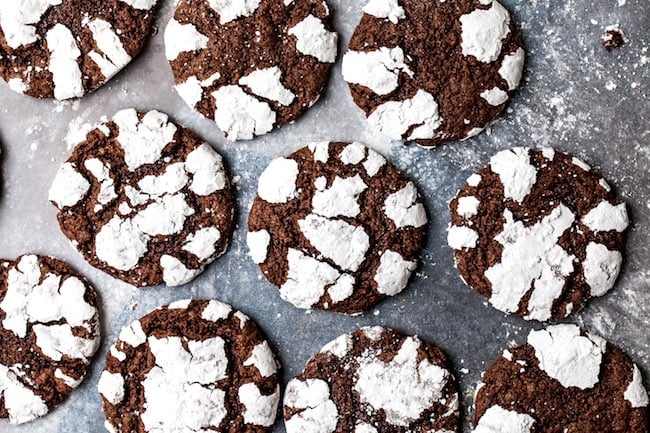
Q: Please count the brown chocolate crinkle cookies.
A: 10